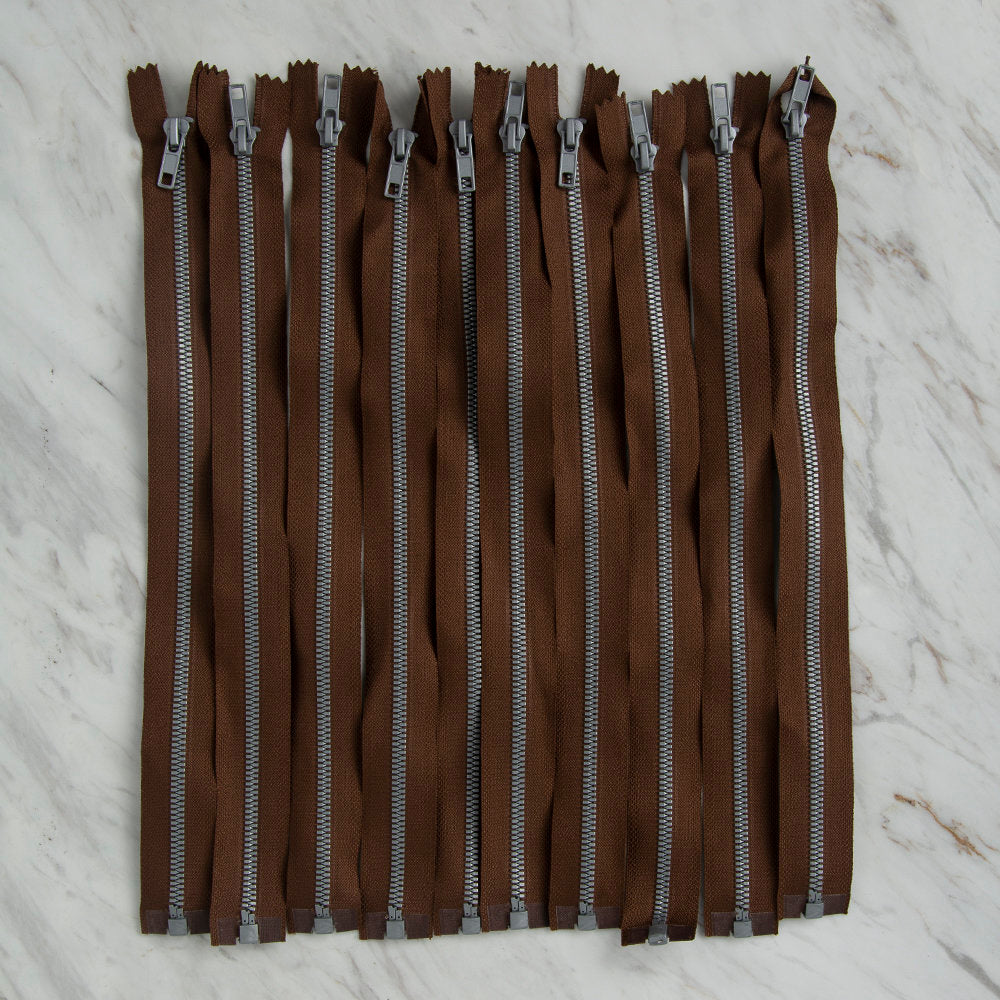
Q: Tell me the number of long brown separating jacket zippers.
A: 10